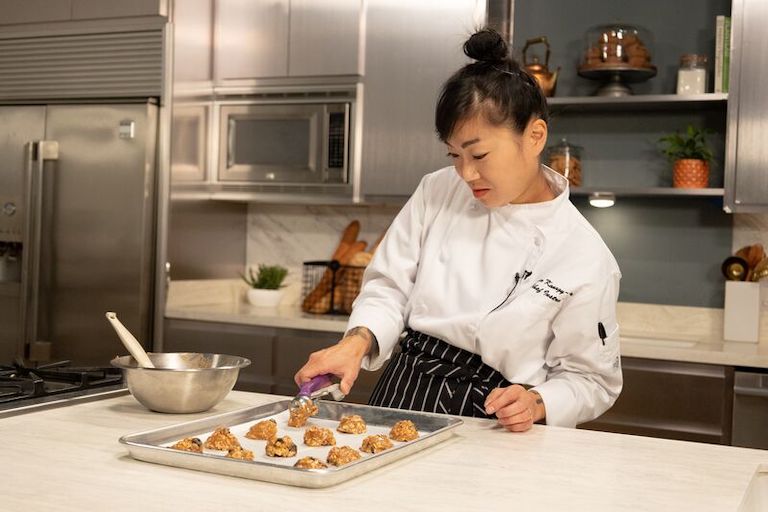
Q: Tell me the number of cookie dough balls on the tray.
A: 12